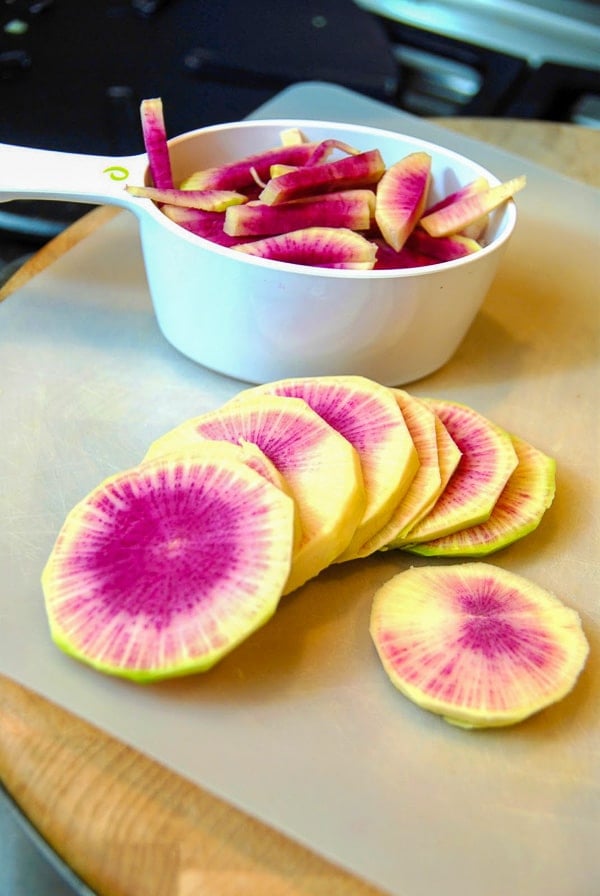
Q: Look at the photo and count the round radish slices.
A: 9